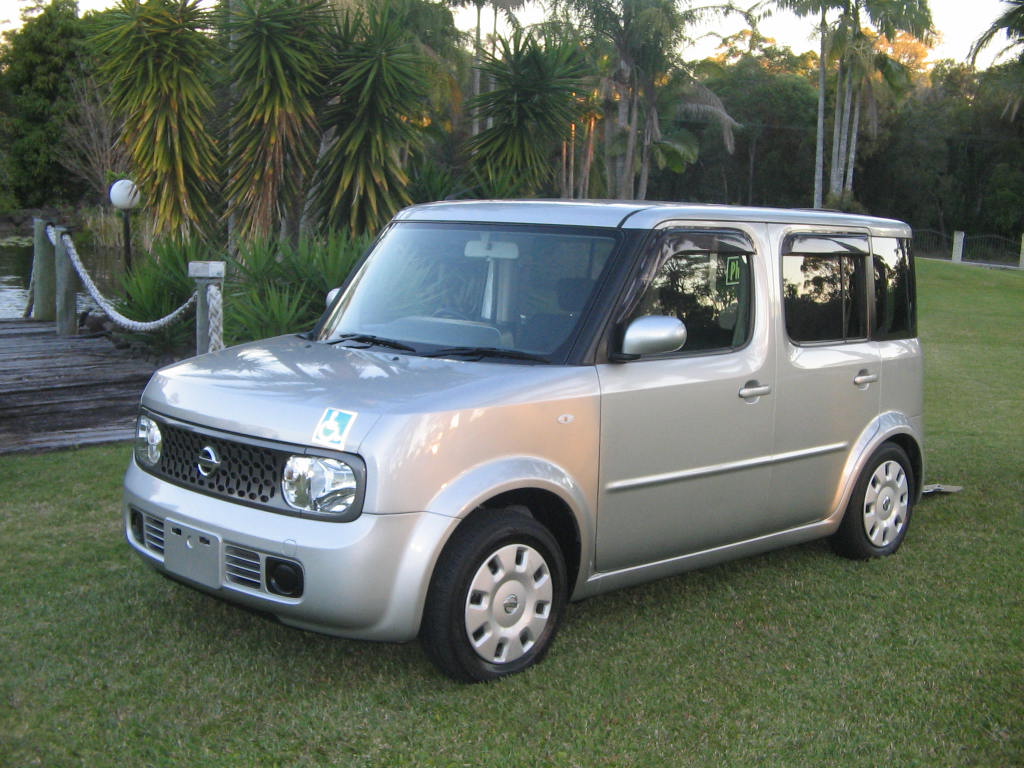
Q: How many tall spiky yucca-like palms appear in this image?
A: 4